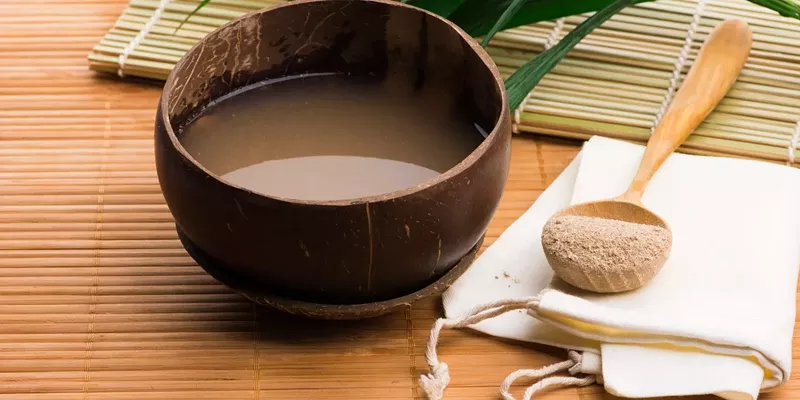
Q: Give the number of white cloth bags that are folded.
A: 2